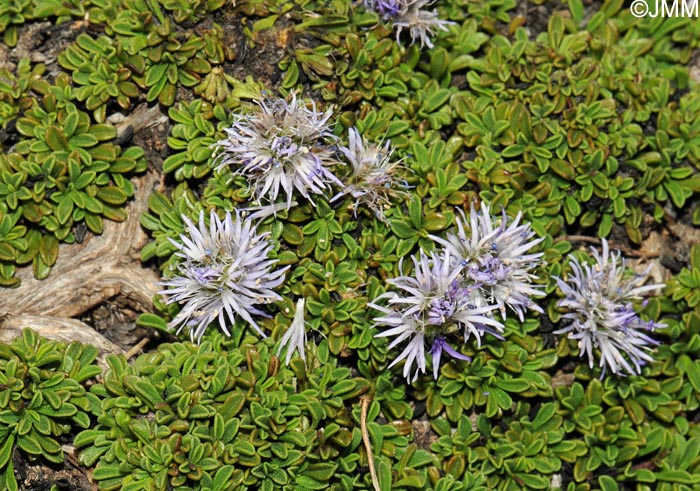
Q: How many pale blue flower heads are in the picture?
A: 7